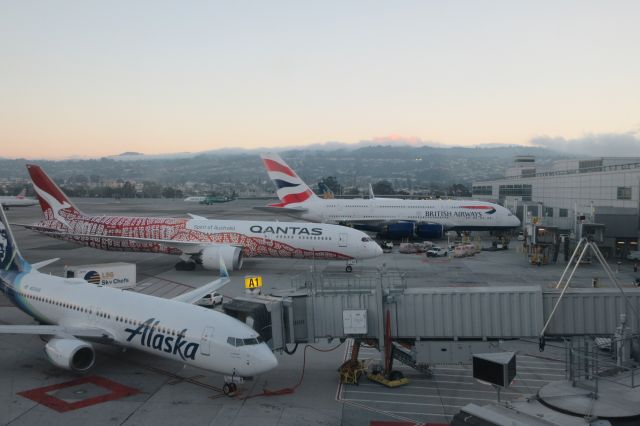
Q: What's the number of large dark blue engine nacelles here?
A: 2